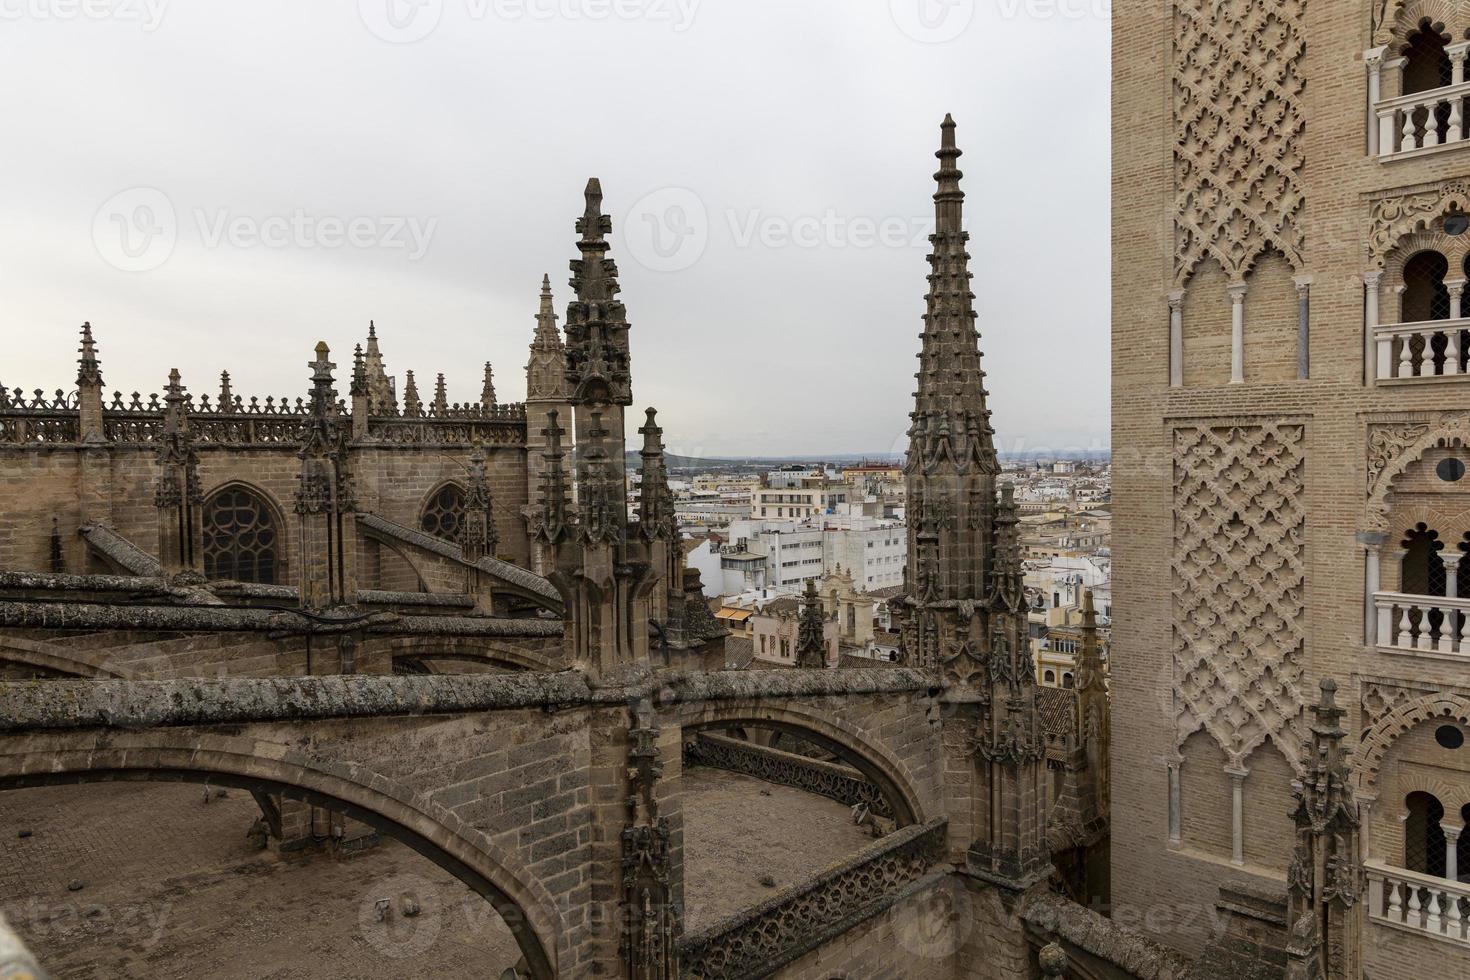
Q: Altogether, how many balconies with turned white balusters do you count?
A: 4